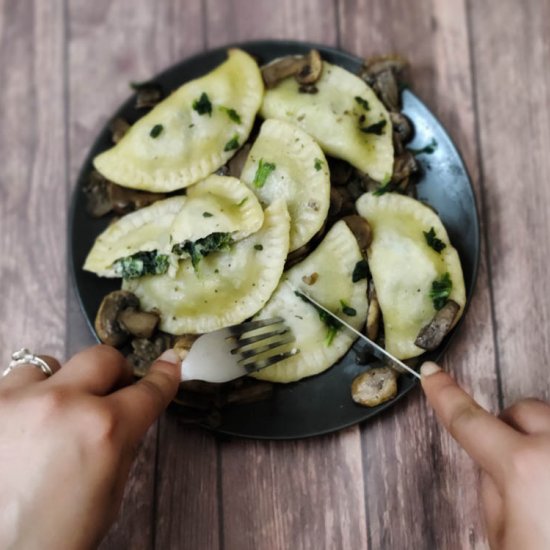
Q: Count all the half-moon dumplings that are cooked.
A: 7